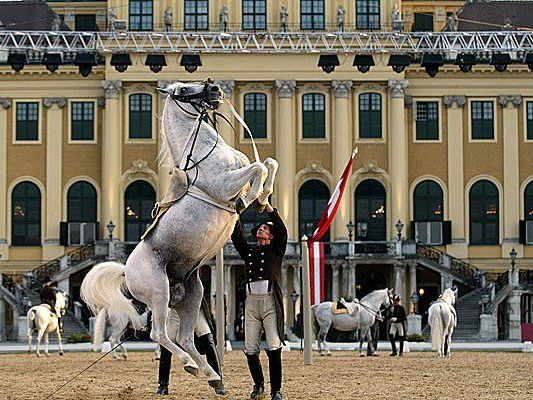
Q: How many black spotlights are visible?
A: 13